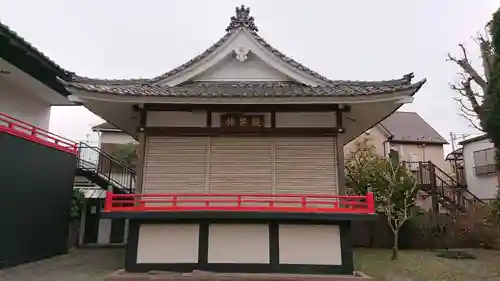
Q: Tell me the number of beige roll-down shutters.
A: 3